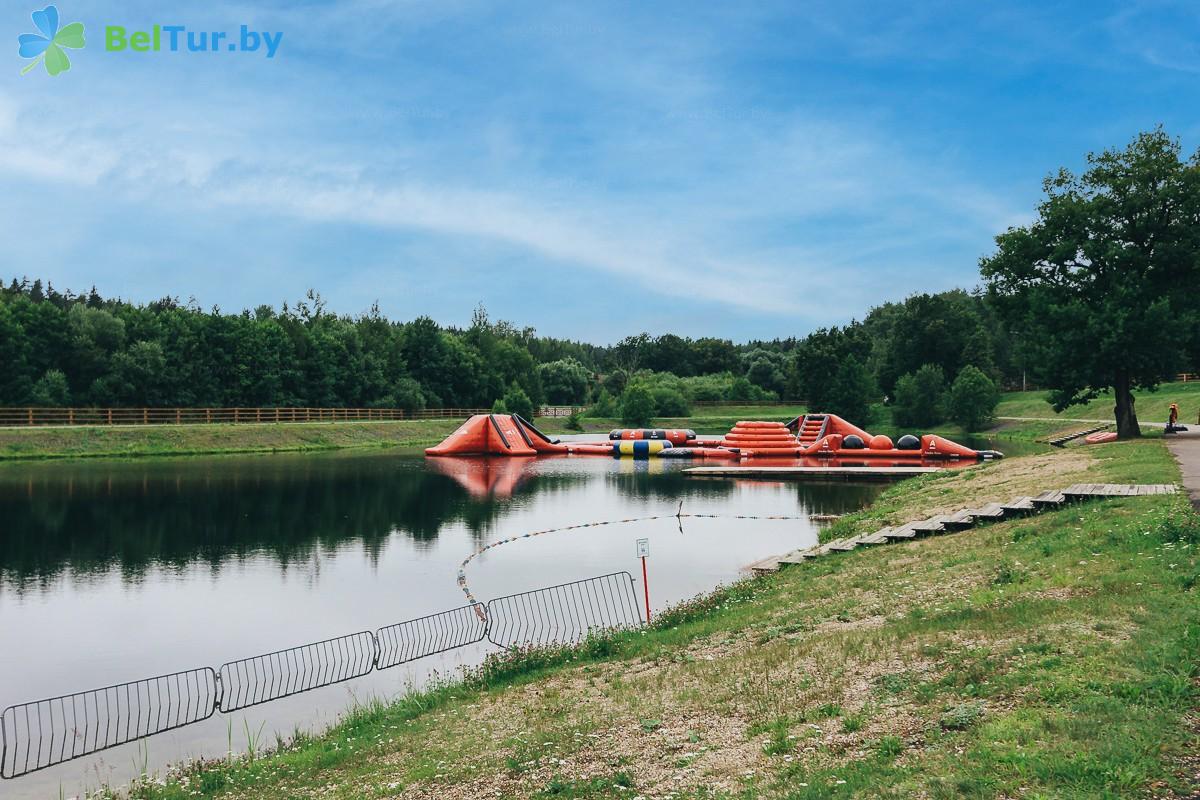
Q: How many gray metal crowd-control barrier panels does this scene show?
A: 4